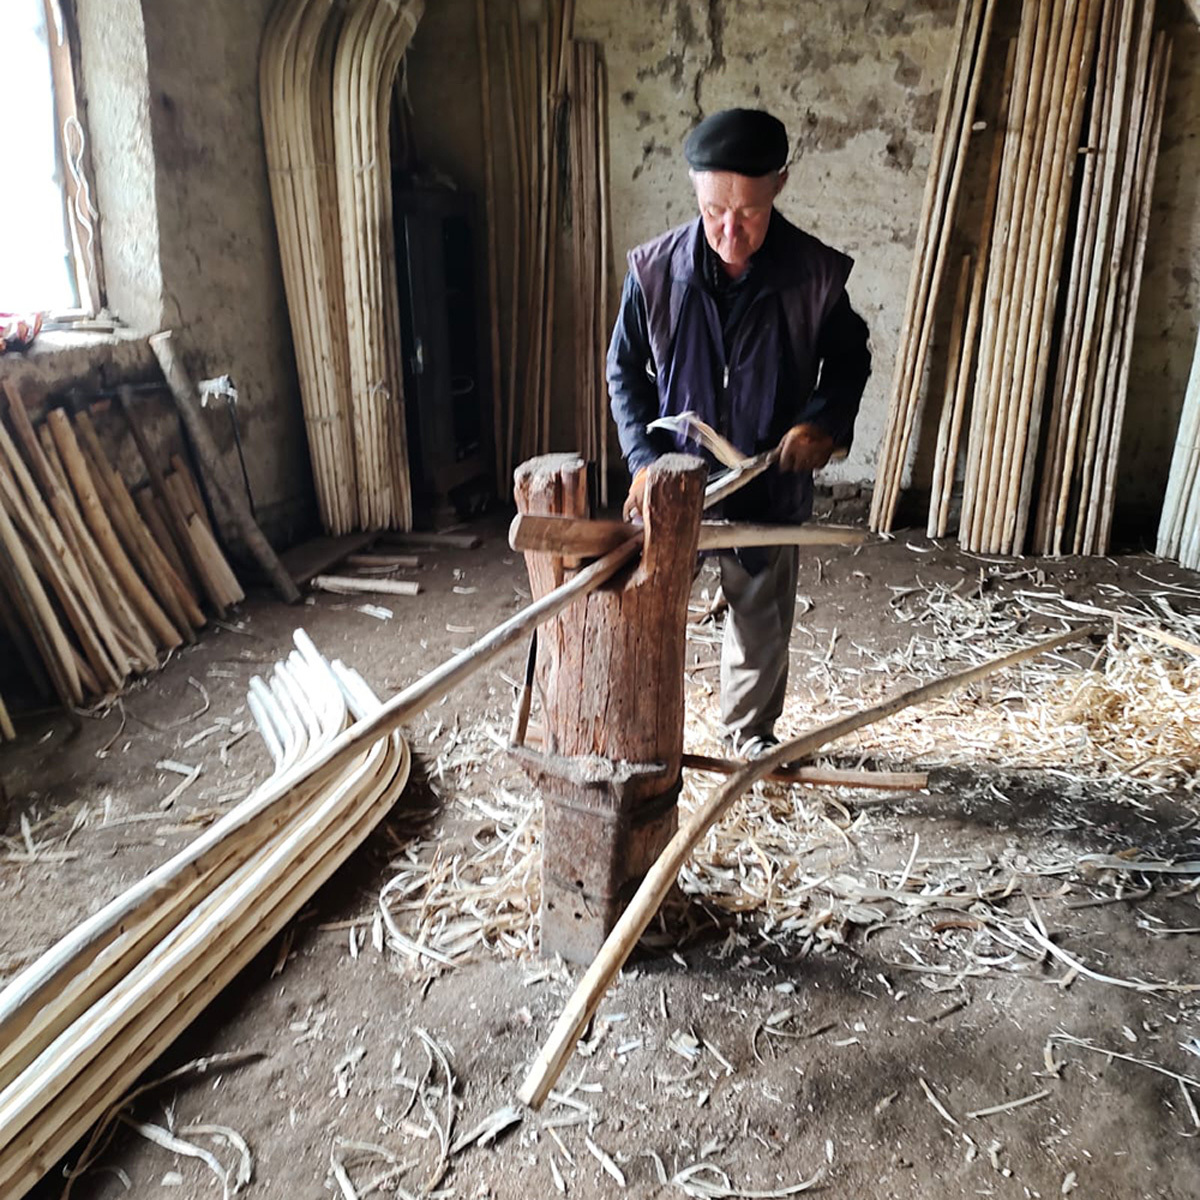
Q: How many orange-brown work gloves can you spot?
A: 2